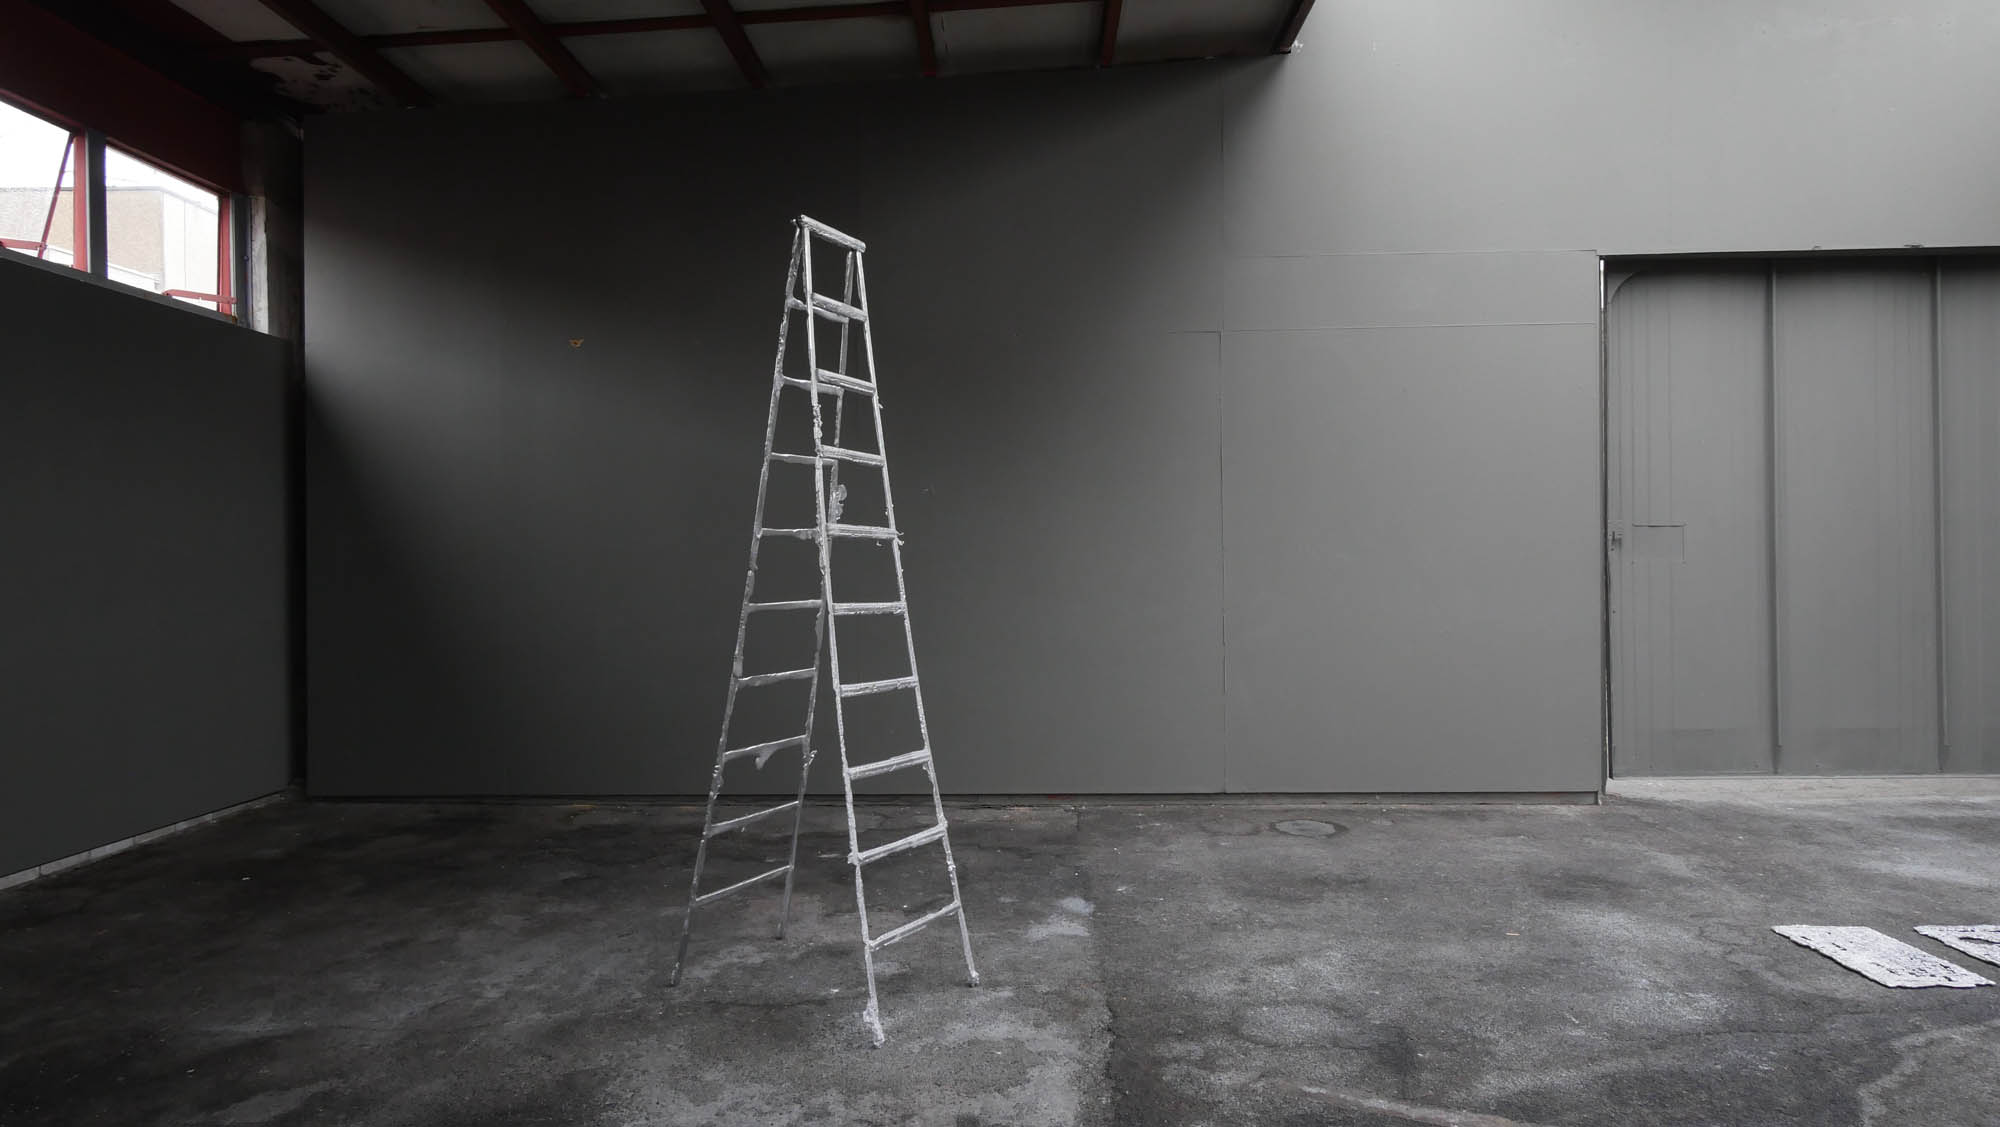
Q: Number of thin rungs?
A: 9